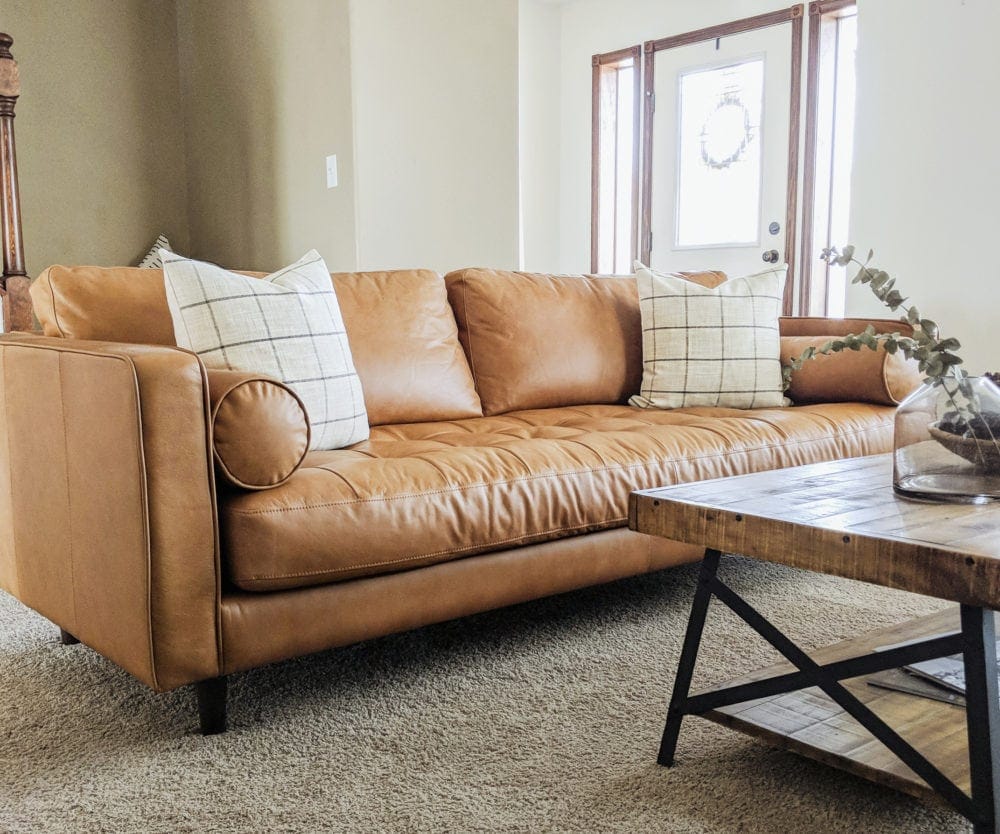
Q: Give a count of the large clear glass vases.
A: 1